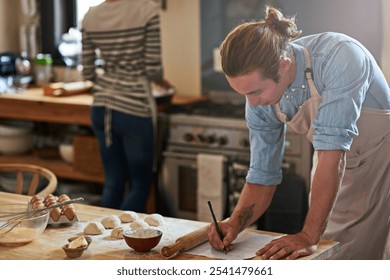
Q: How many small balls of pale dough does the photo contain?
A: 6